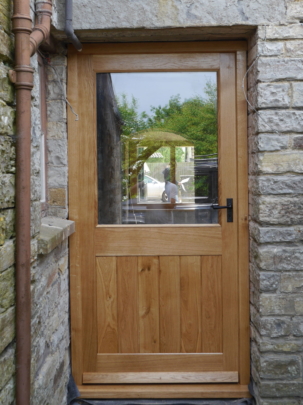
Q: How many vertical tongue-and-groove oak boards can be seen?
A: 6